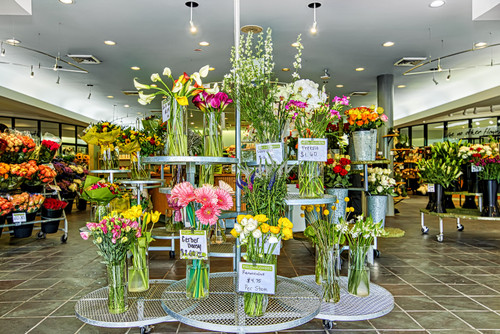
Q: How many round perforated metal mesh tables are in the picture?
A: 3